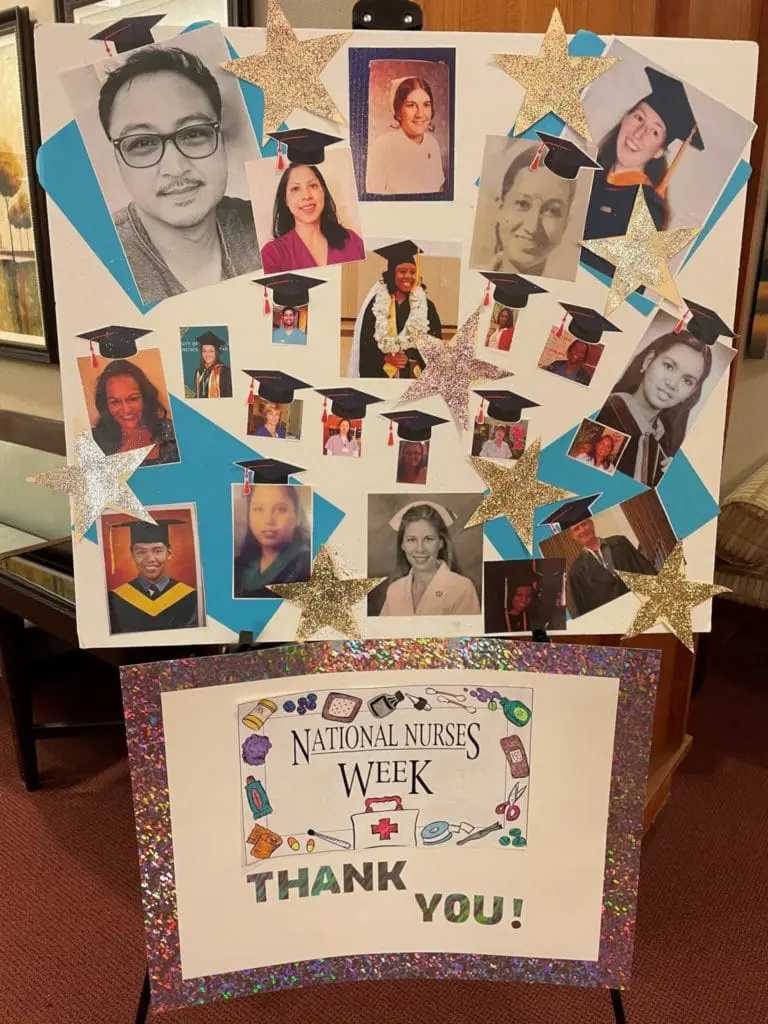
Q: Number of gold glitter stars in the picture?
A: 6